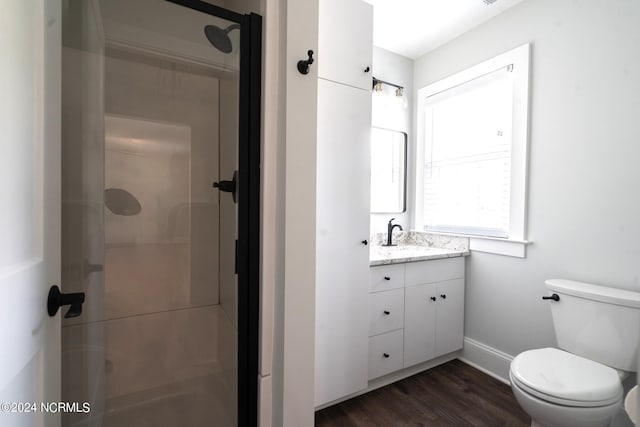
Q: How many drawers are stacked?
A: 3